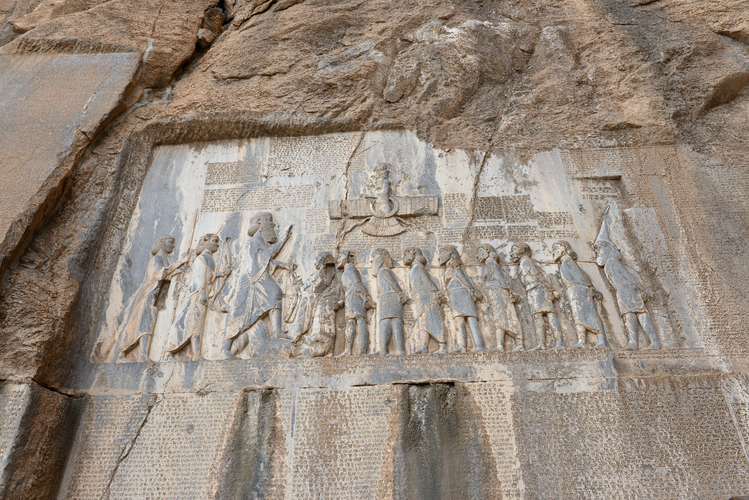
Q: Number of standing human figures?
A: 12